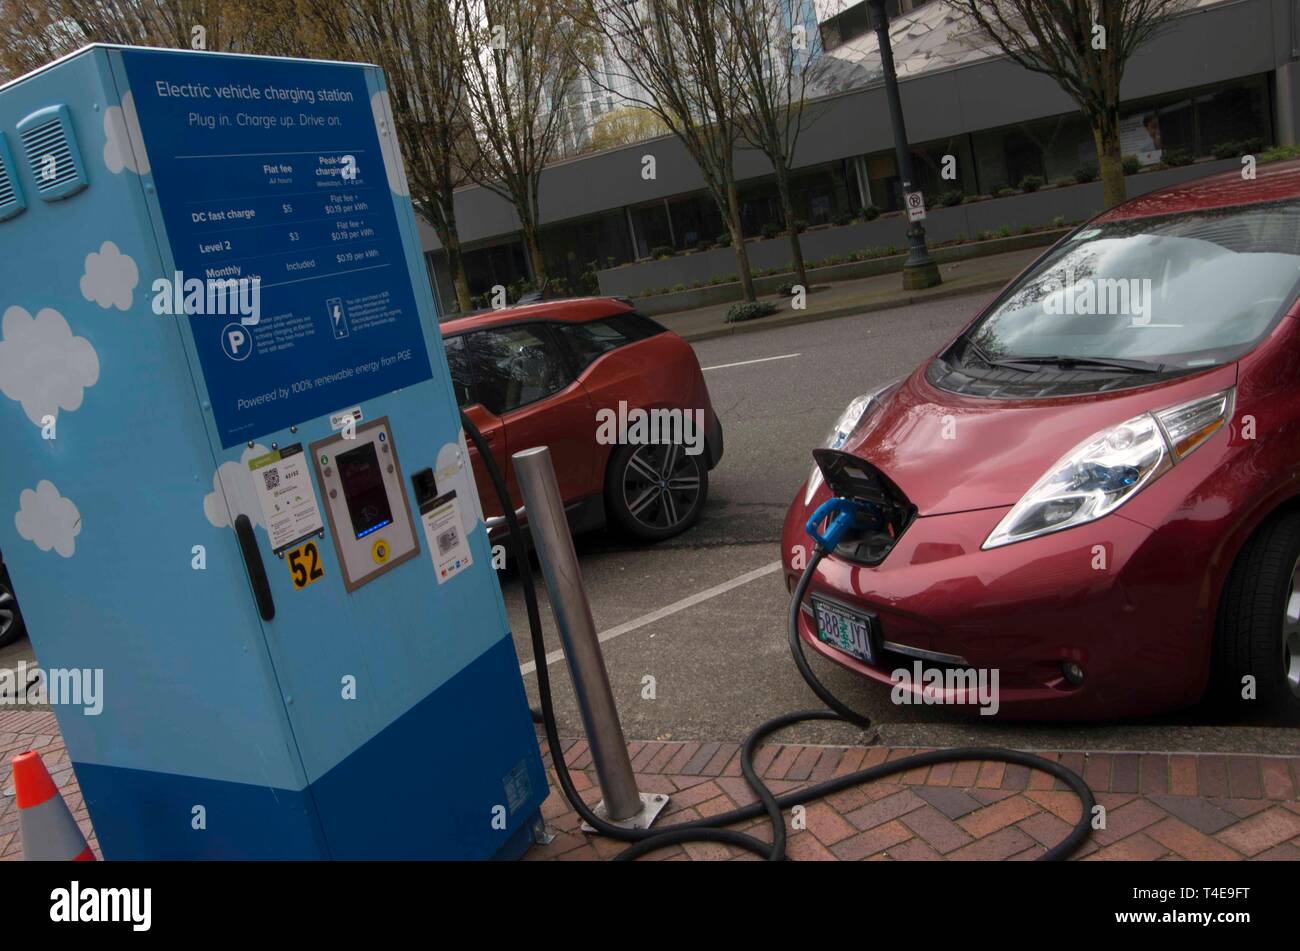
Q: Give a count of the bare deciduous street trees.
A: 5